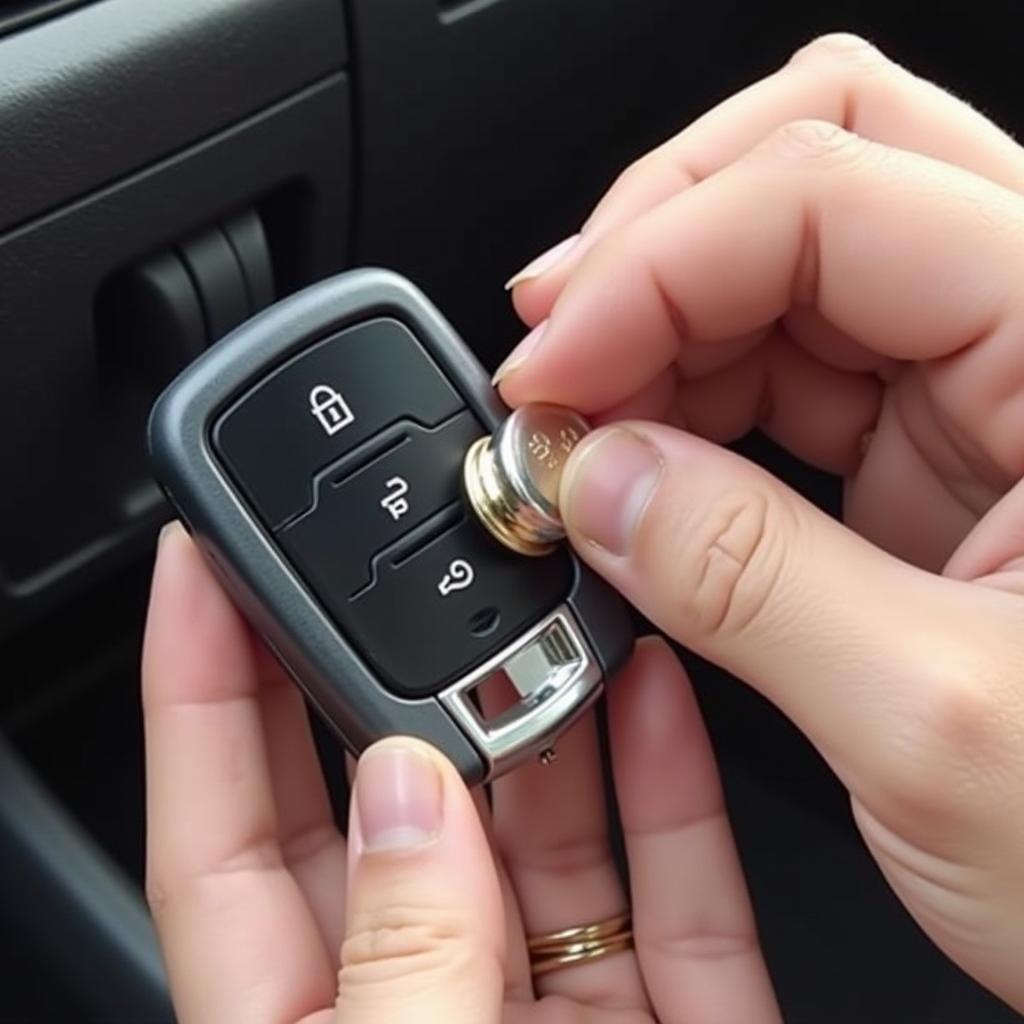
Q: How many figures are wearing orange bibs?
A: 0